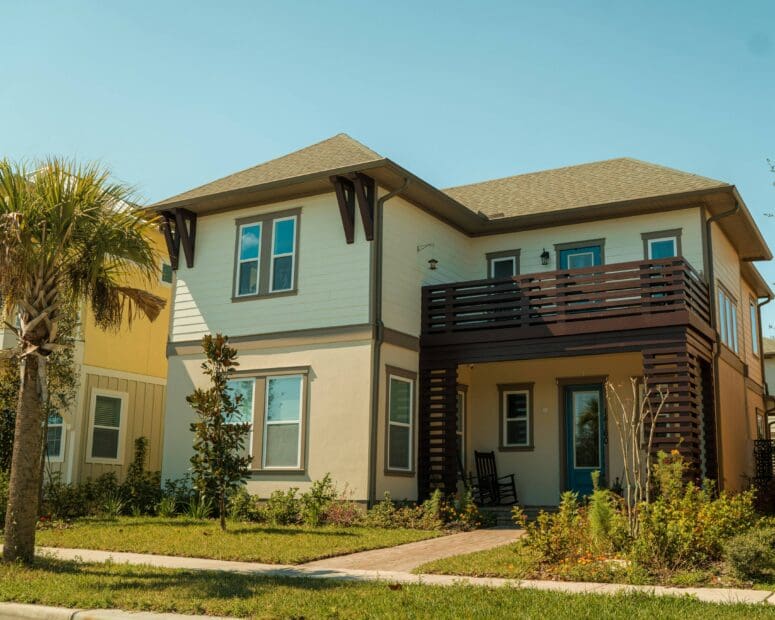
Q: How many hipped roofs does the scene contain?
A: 2